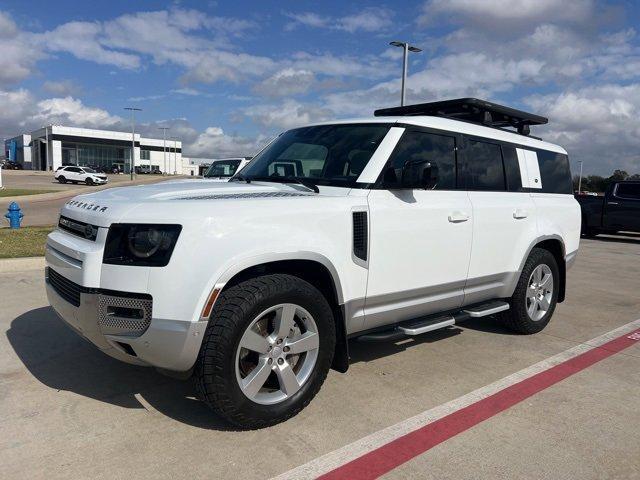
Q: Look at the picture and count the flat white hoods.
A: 1